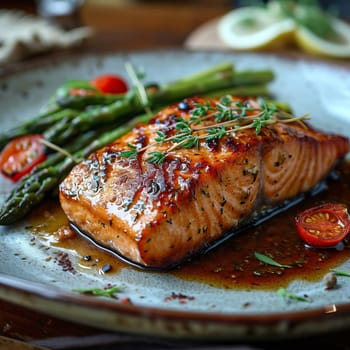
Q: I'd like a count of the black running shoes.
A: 0